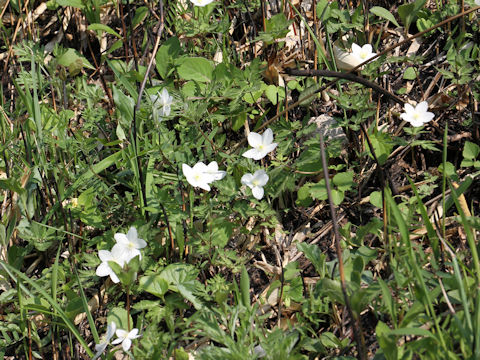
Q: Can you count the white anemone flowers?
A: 12